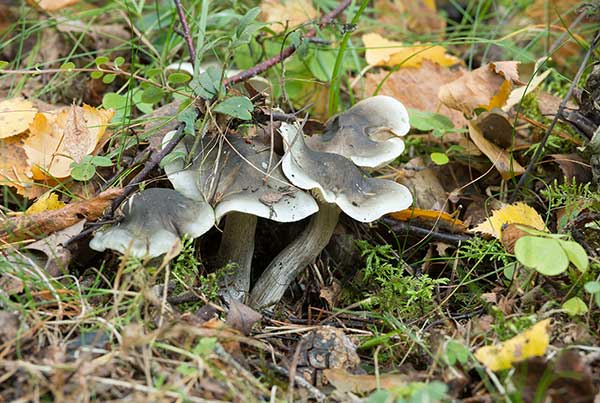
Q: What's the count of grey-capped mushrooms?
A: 4